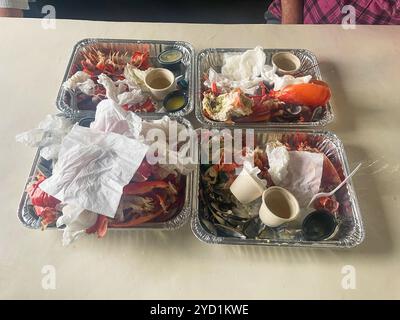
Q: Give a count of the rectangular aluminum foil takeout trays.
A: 4